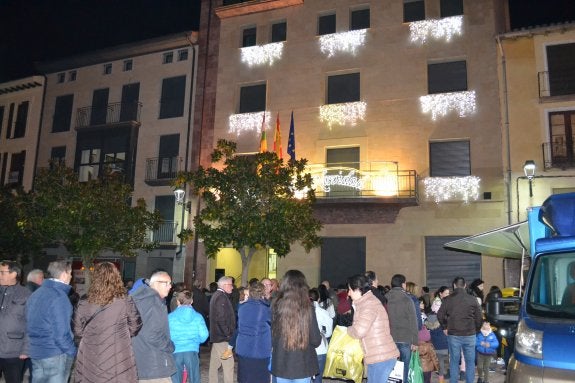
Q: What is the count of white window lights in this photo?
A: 7